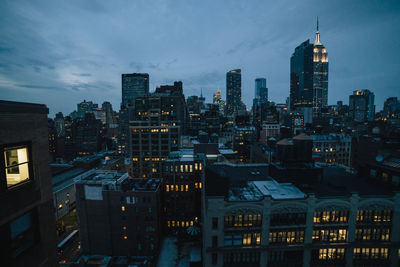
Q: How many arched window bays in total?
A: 4